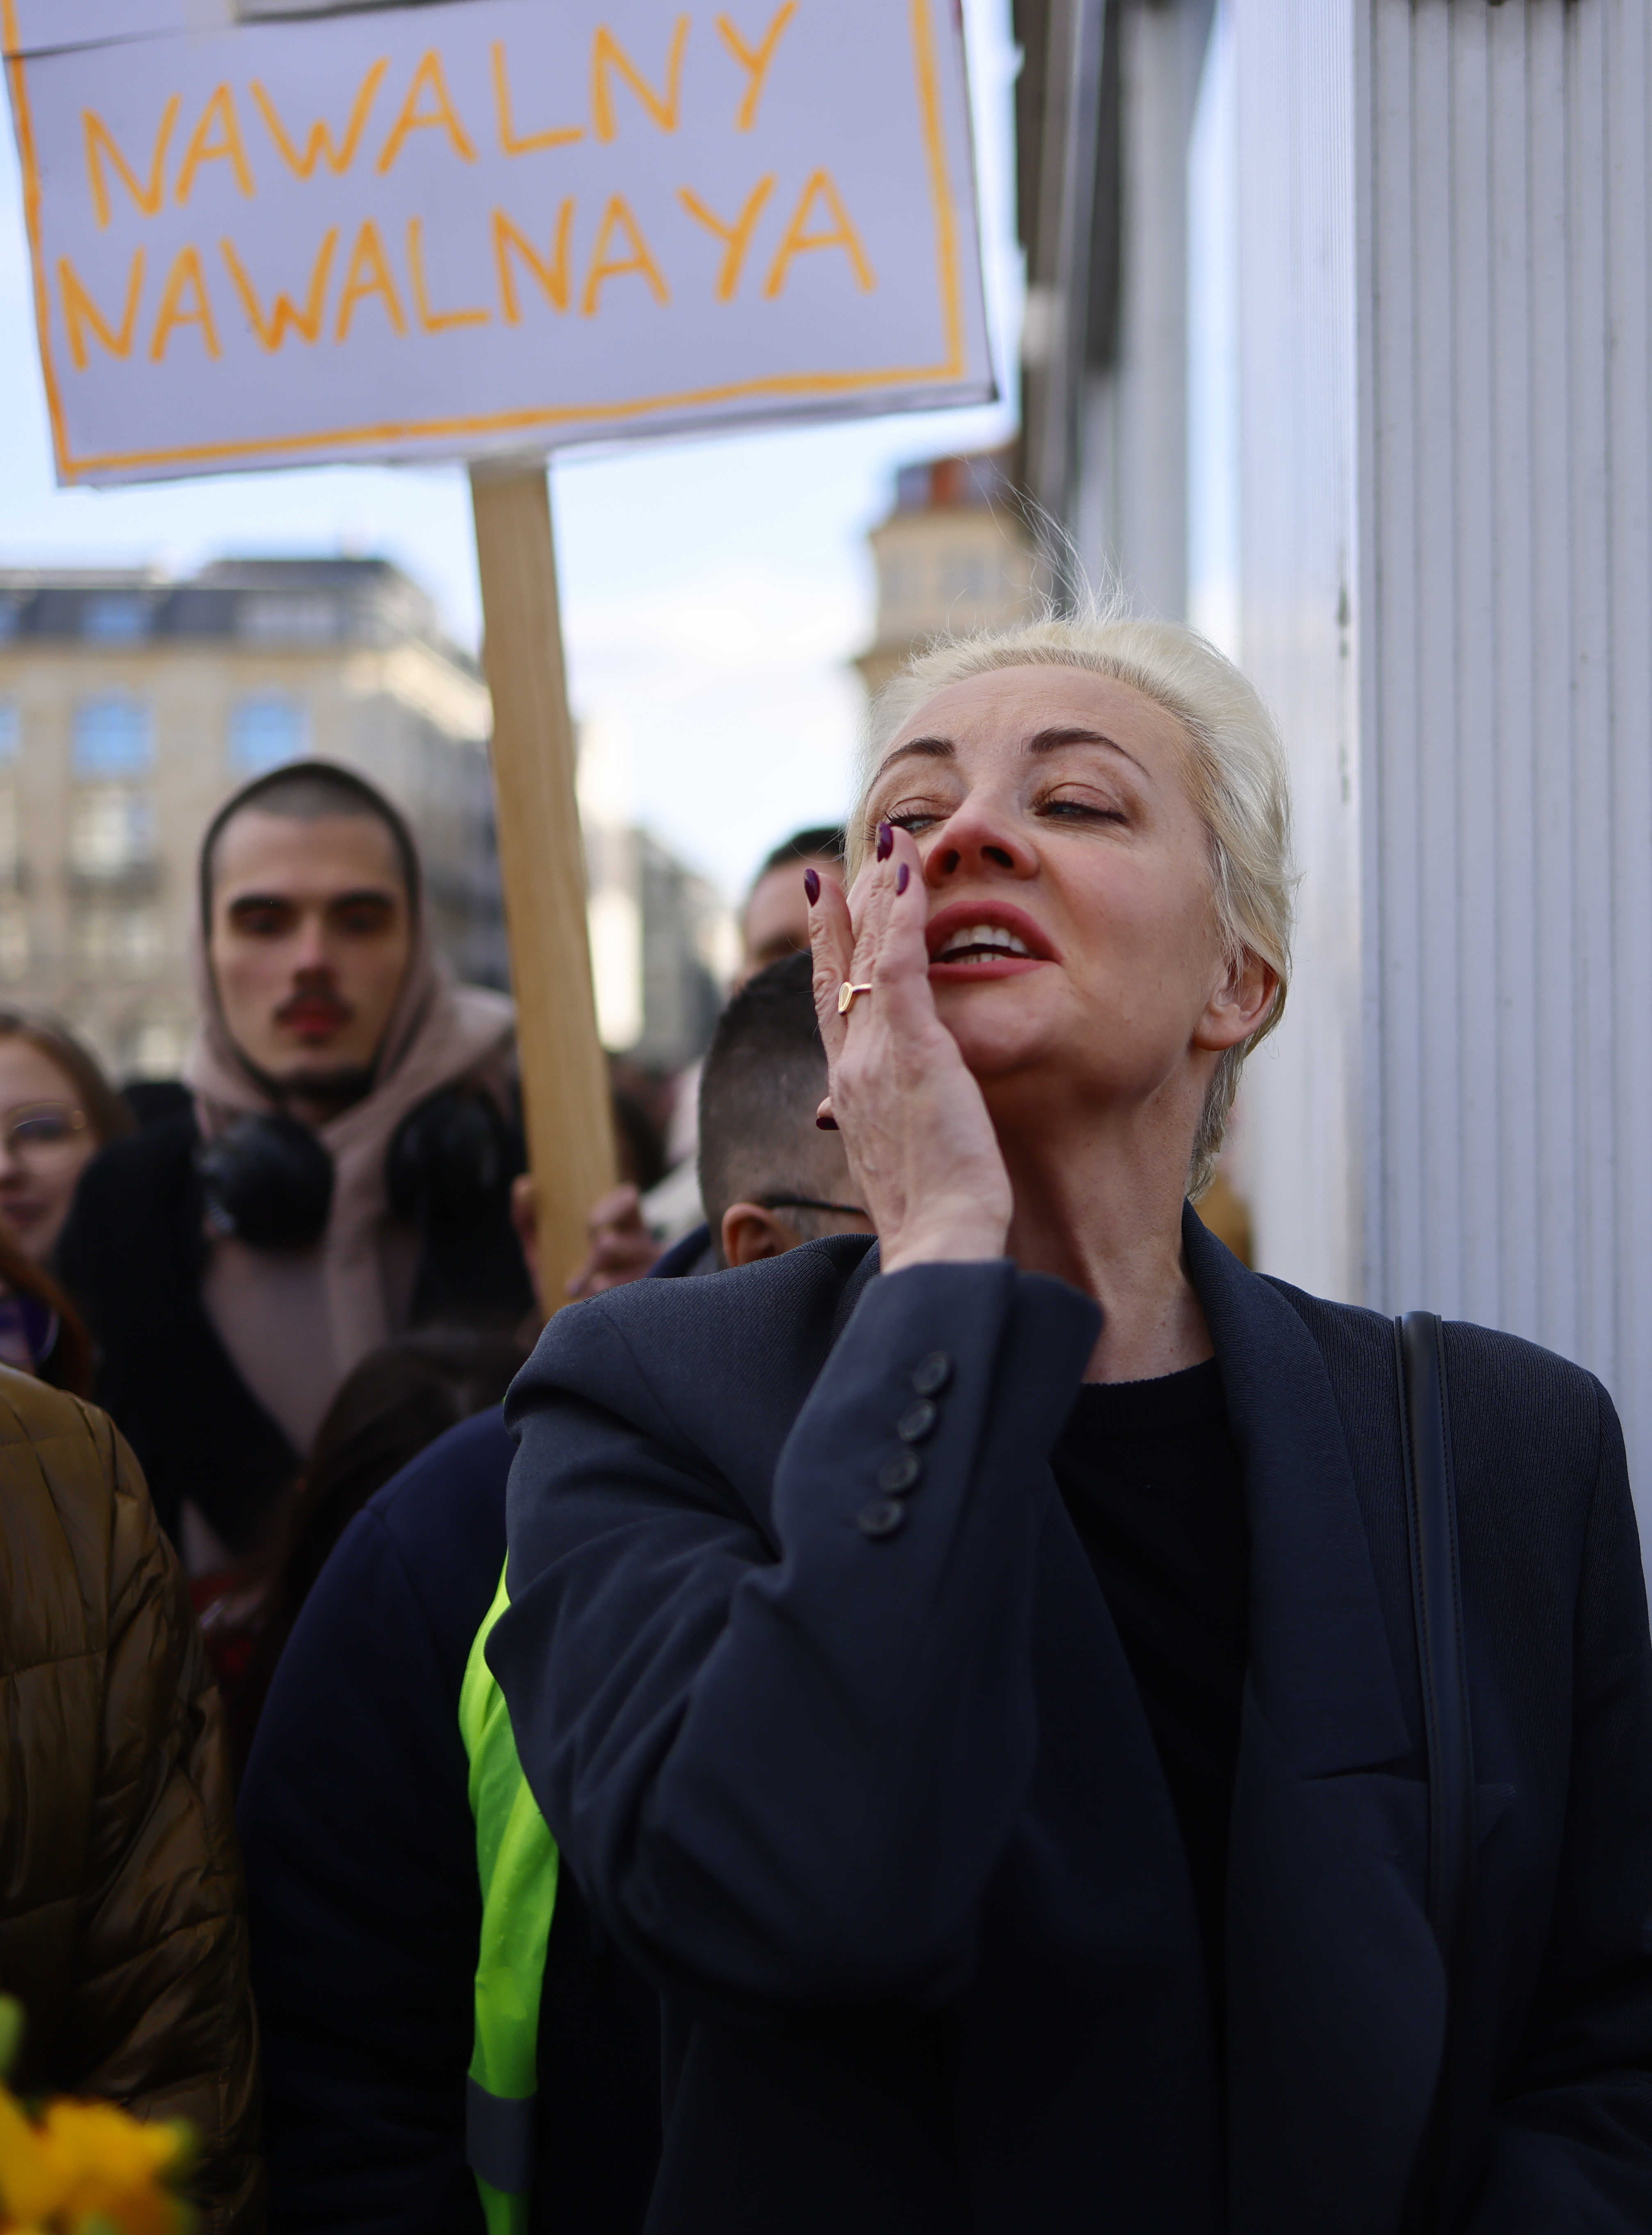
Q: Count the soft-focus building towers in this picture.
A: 1